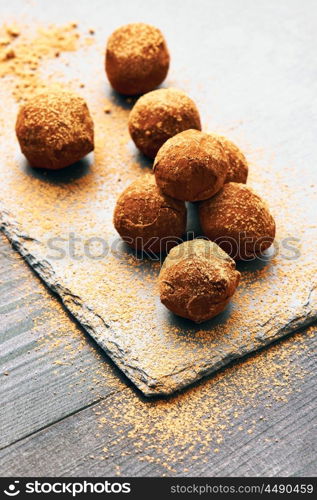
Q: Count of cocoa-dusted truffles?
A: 8